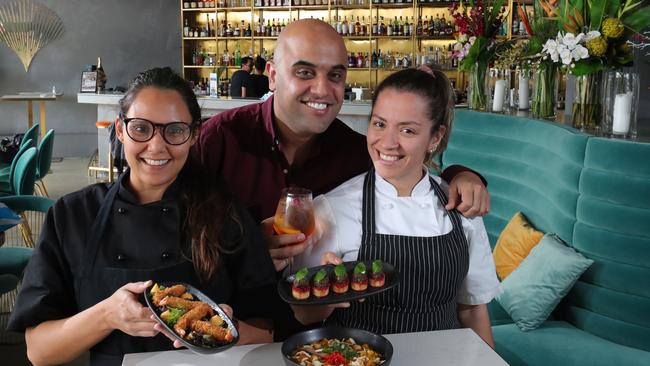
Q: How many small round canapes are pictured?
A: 5